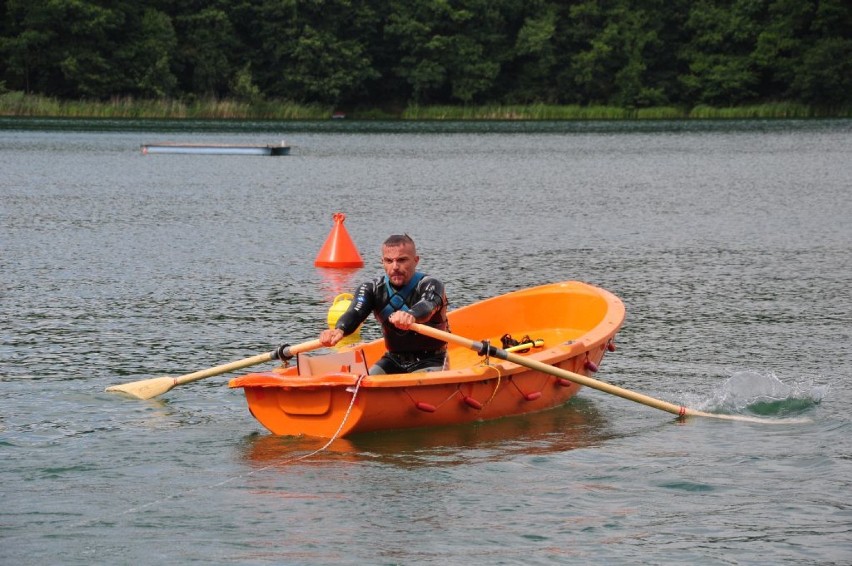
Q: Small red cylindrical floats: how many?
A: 6